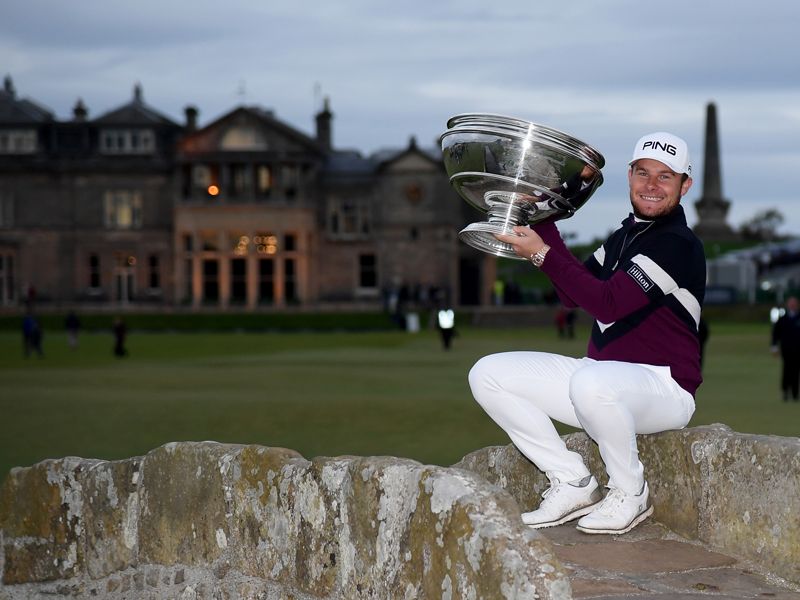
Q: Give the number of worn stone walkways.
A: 1